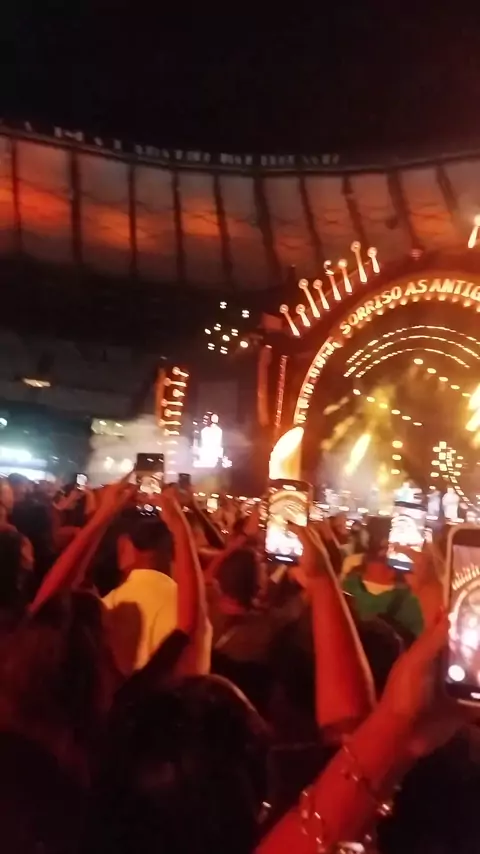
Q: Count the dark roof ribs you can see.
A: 10